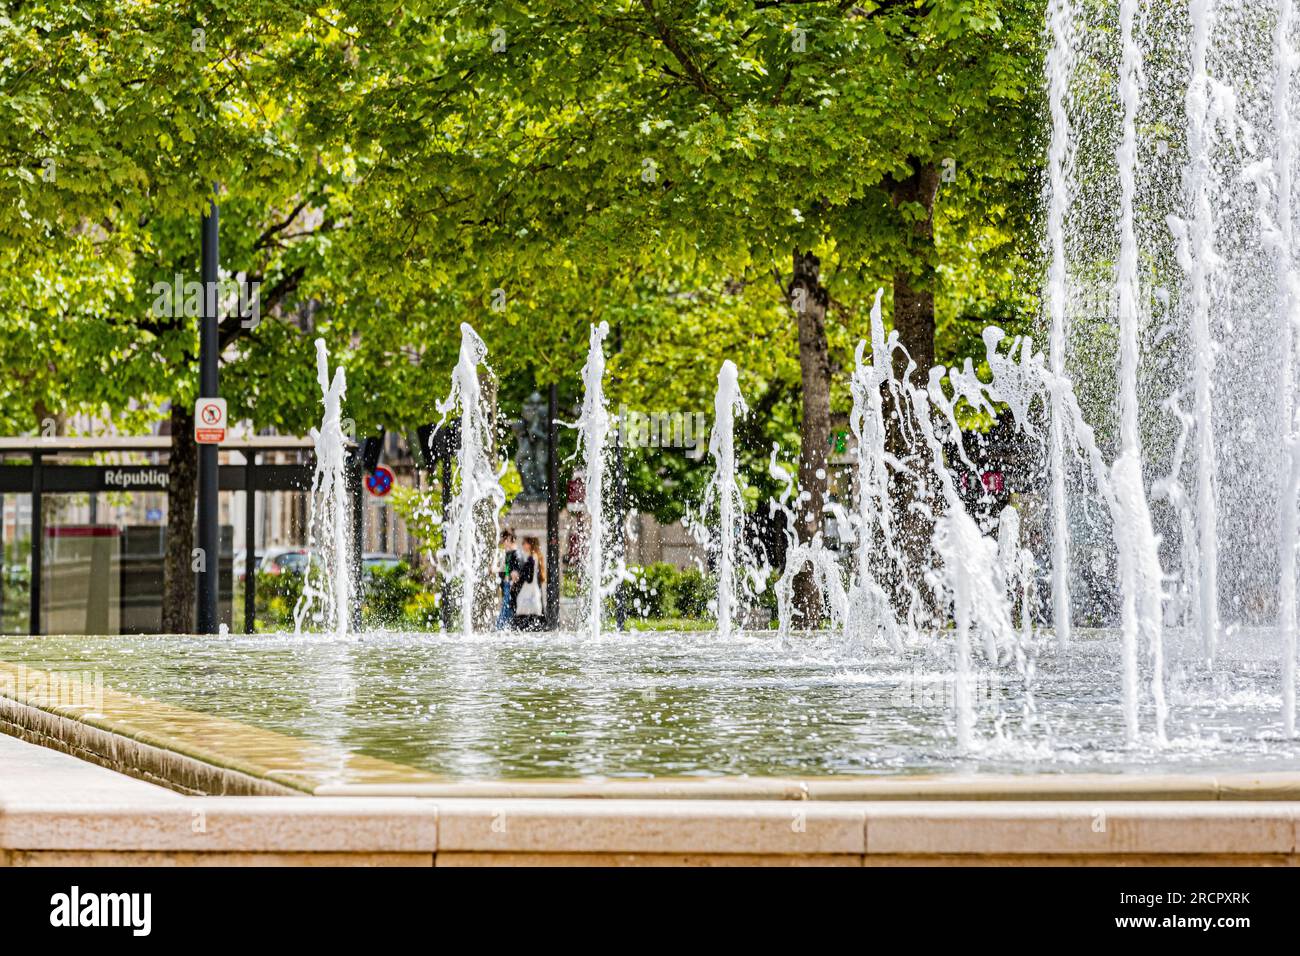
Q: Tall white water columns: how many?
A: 4